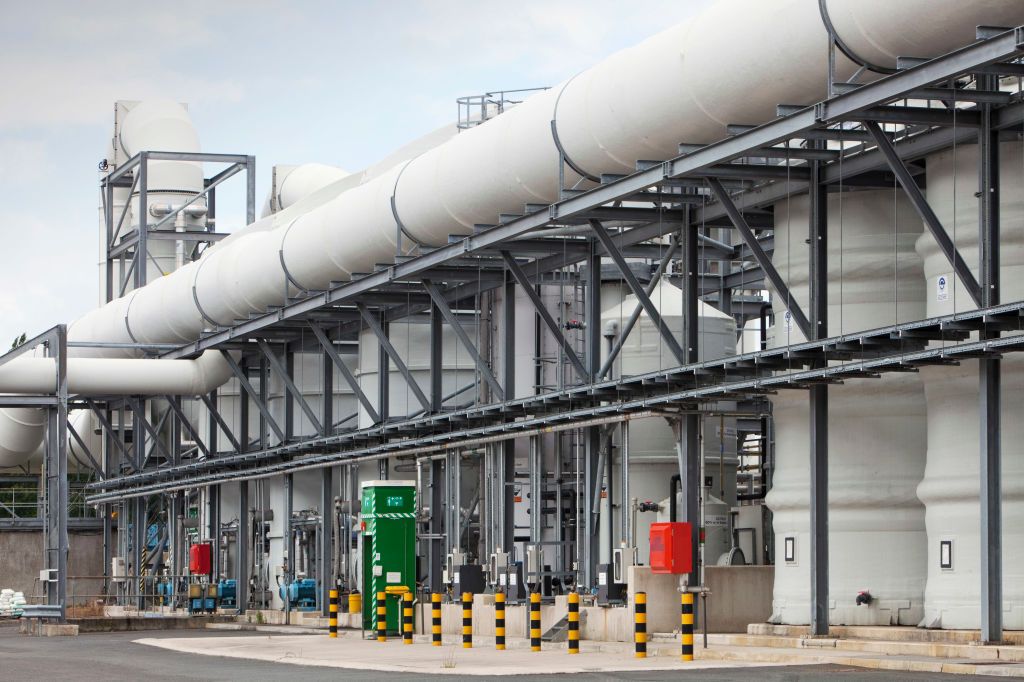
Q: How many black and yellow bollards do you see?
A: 10